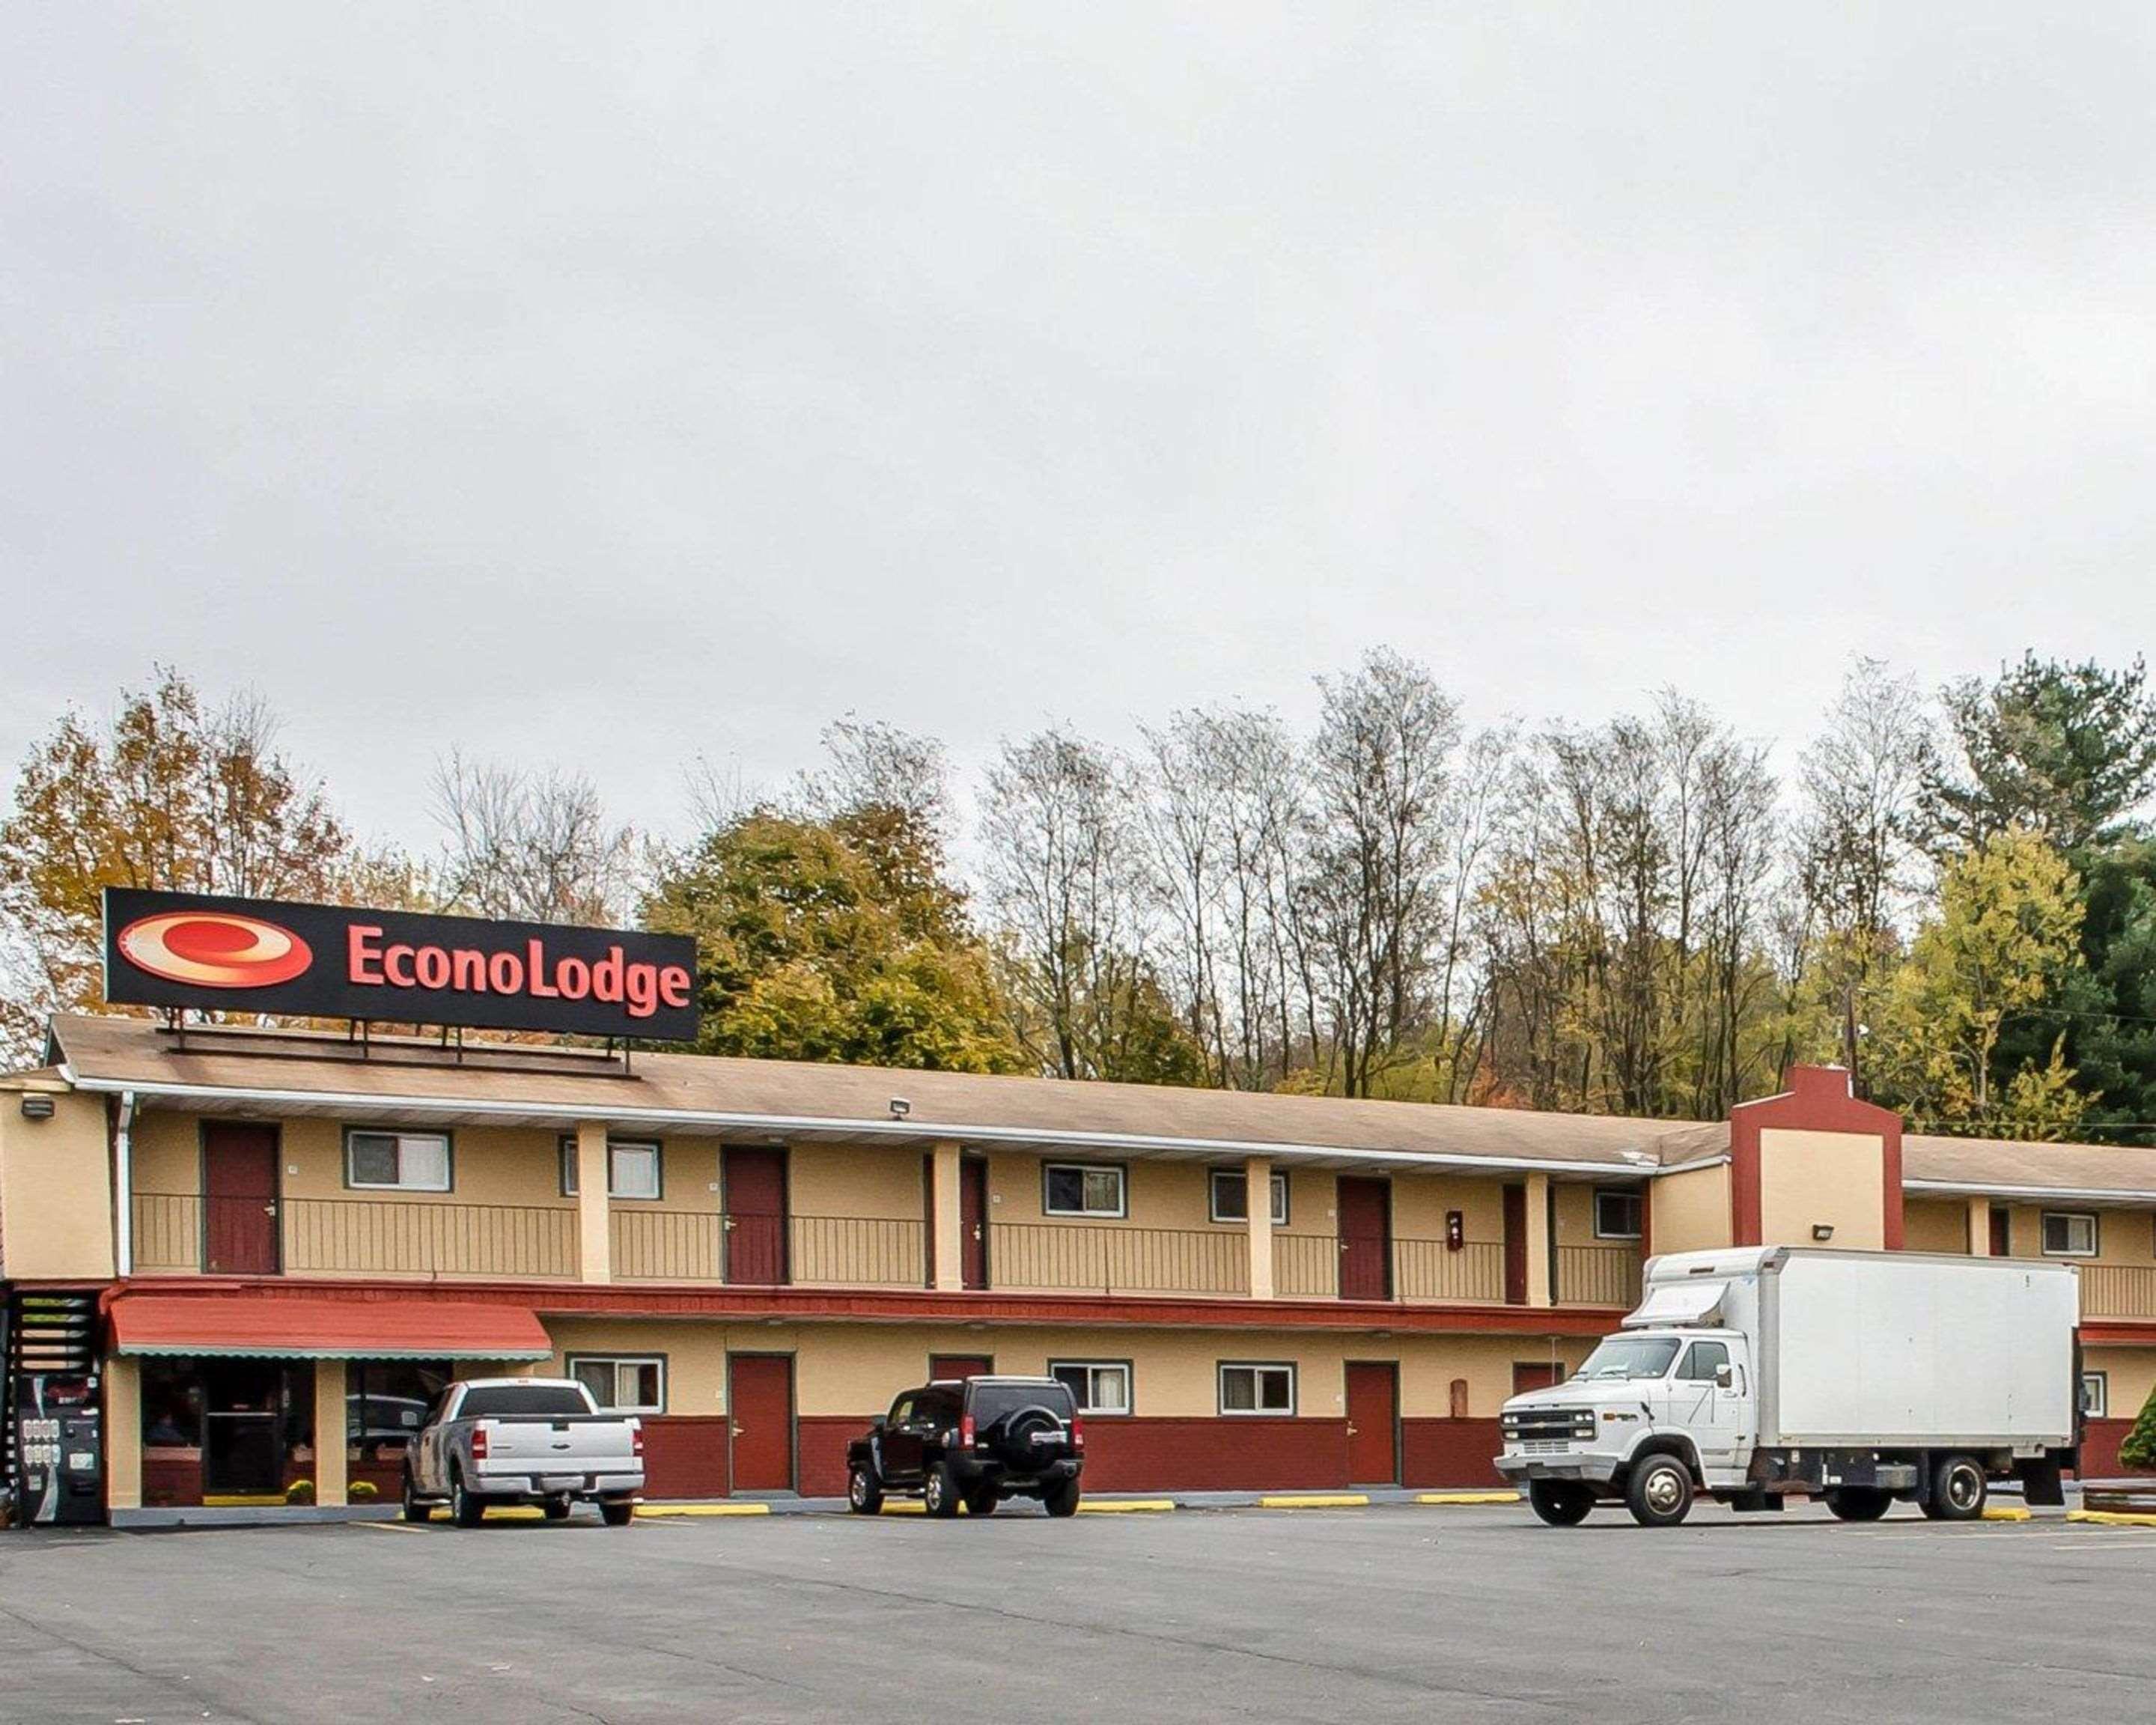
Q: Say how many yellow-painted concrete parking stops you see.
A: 8